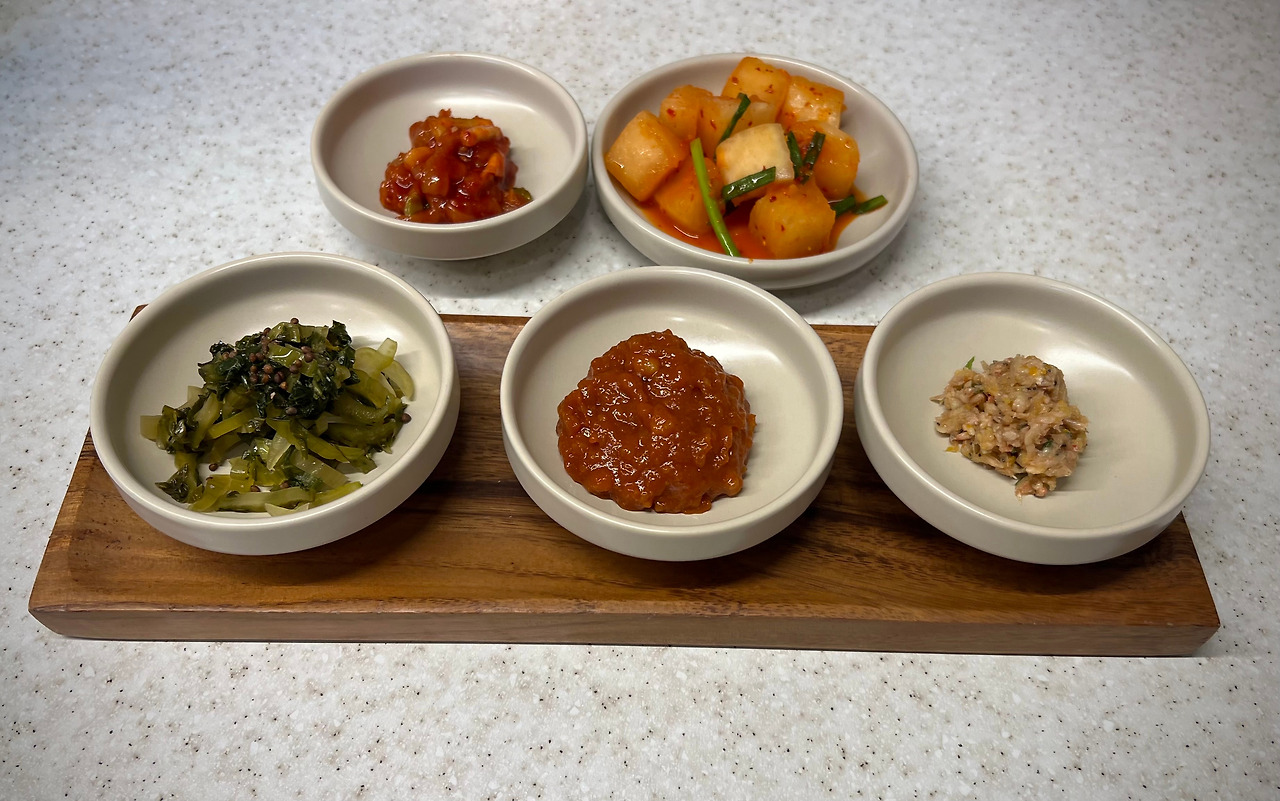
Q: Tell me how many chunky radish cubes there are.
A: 9